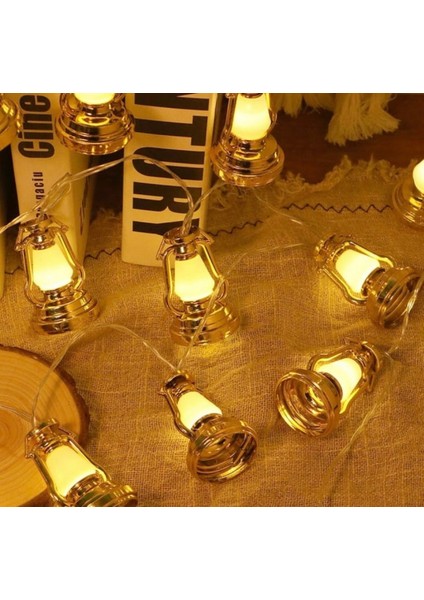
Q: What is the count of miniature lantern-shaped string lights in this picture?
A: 10